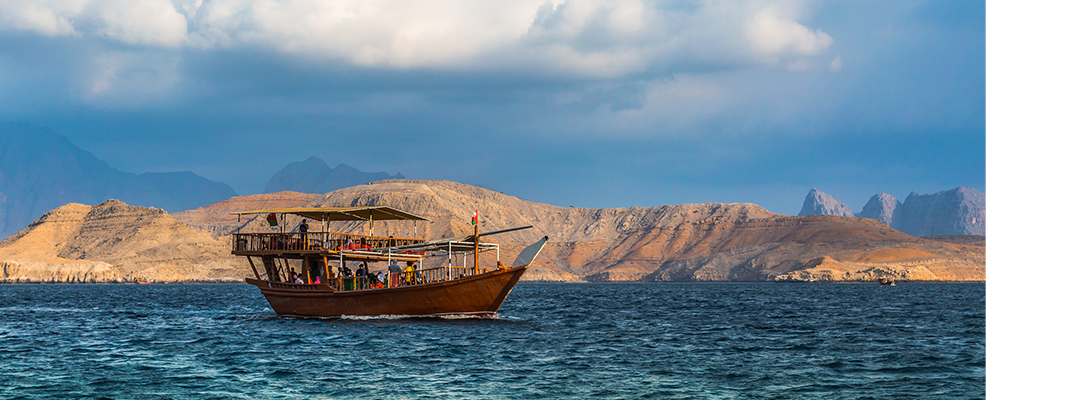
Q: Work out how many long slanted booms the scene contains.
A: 1